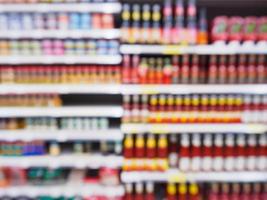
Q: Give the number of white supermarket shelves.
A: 12